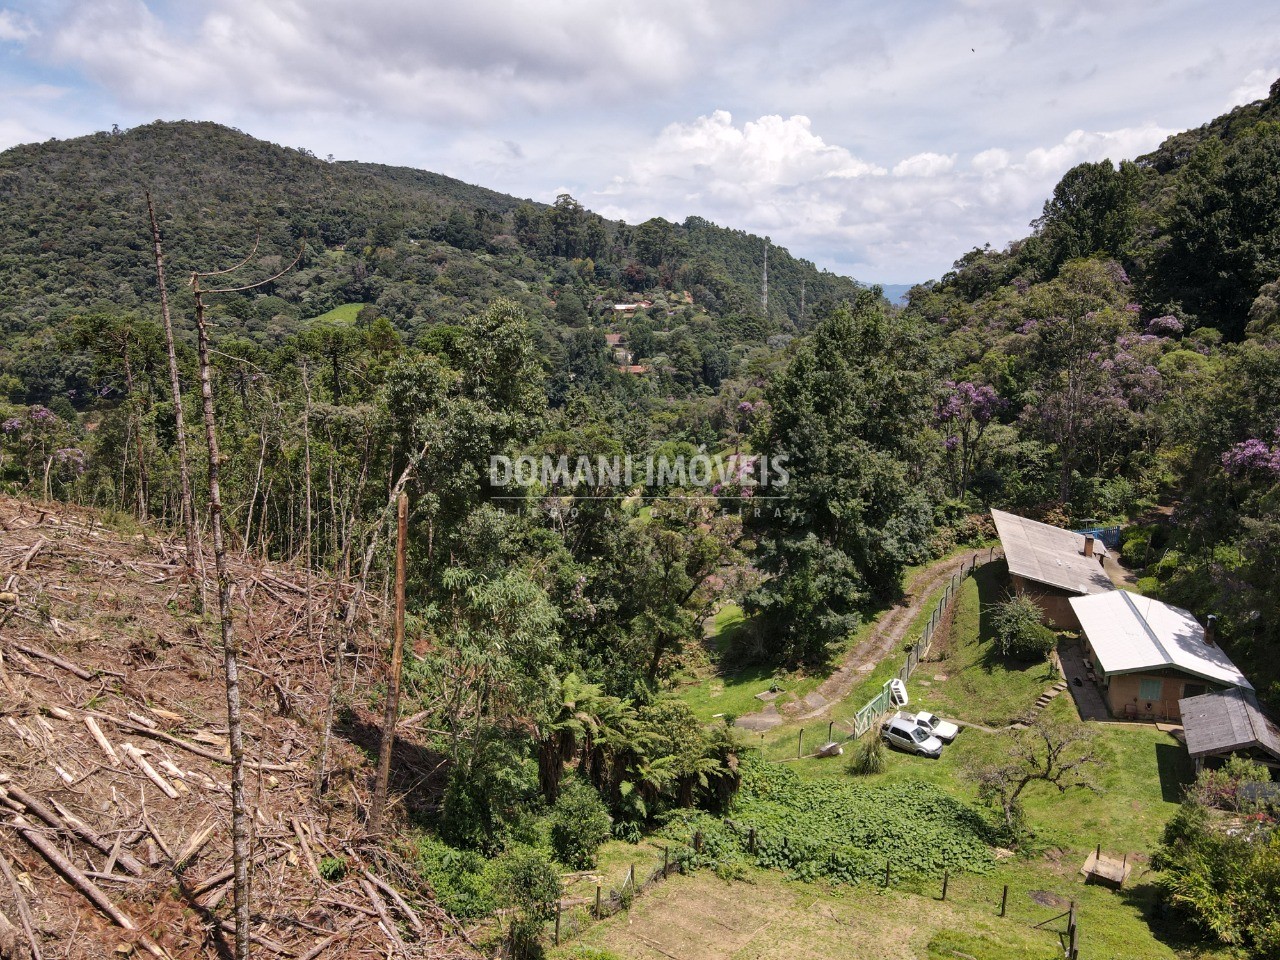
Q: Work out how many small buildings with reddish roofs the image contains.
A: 3